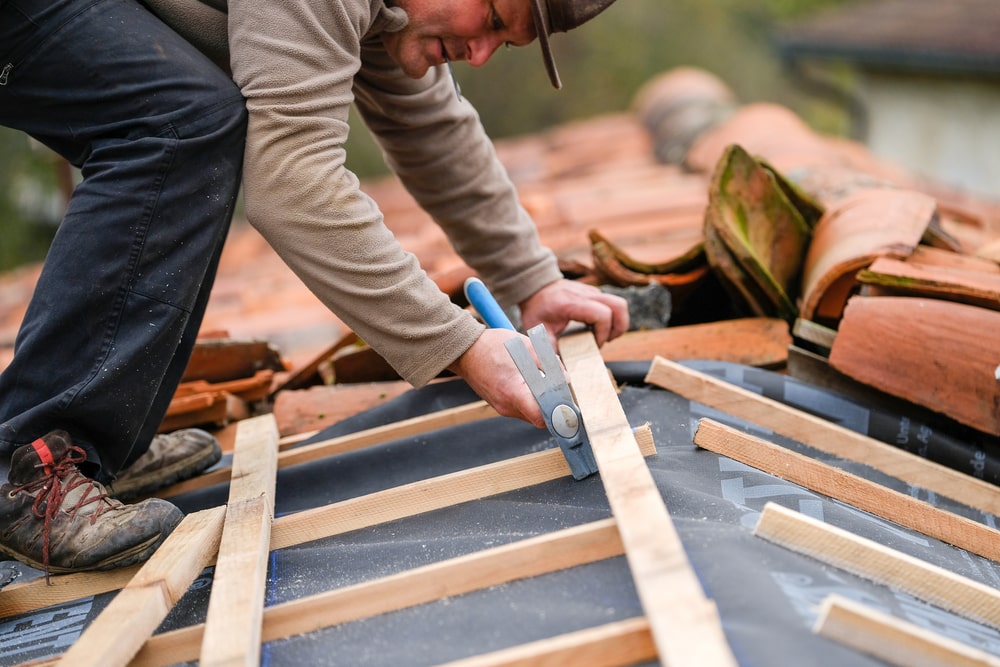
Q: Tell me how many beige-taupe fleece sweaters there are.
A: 1